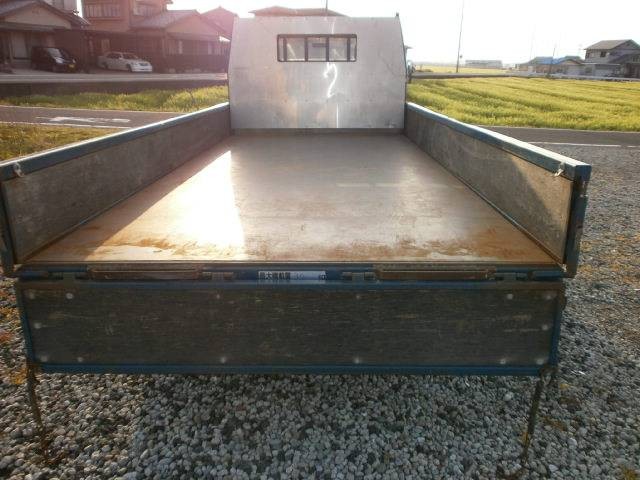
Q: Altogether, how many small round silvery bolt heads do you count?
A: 14